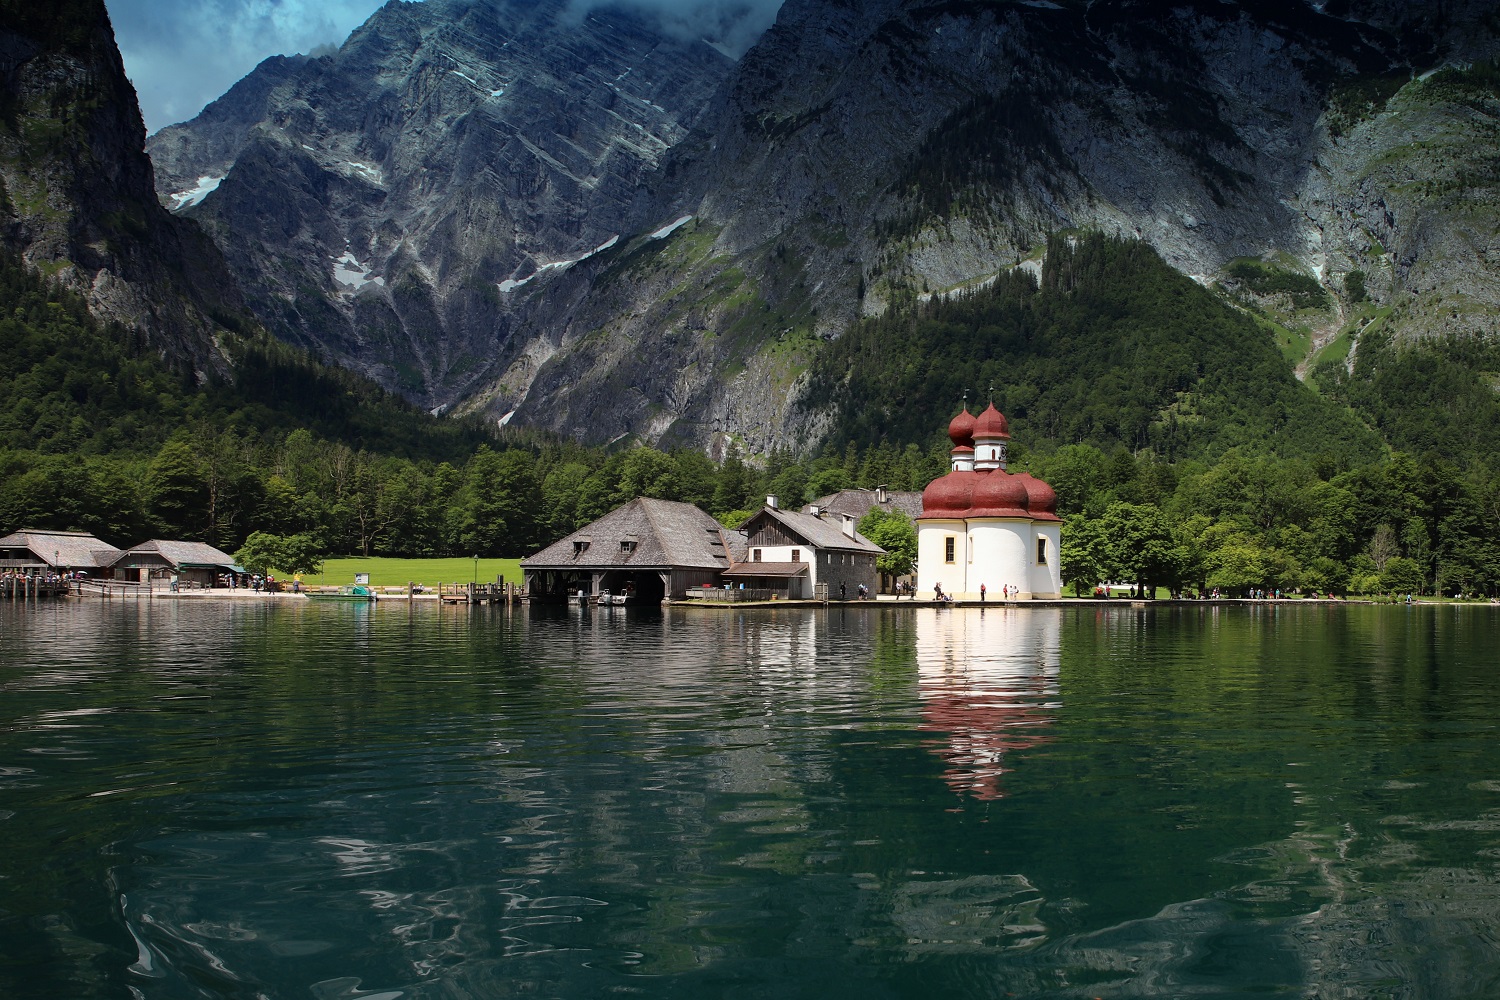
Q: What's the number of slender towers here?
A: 2